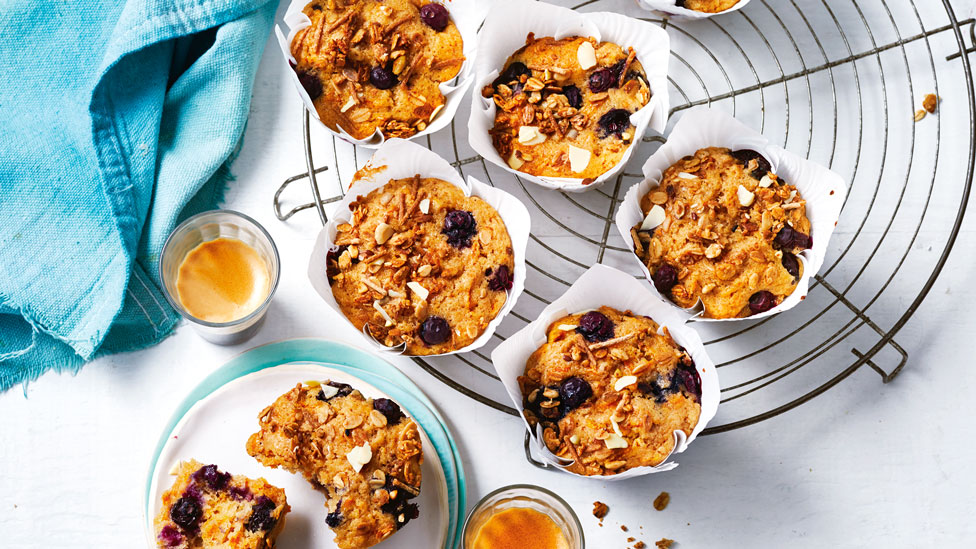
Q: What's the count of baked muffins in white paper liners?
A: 6